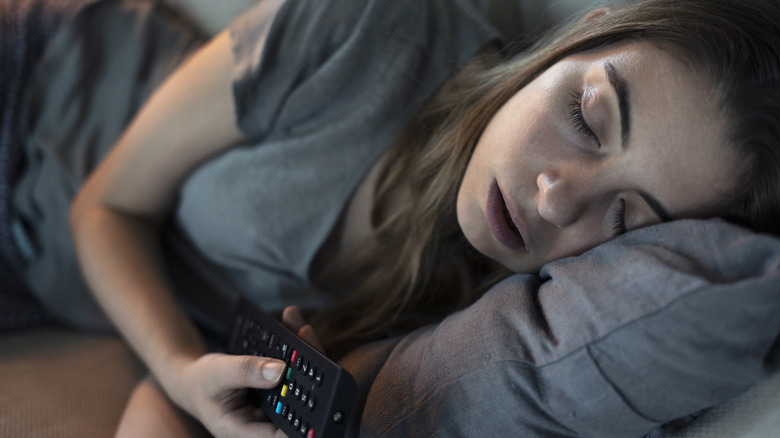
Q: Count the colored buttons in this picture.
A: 5